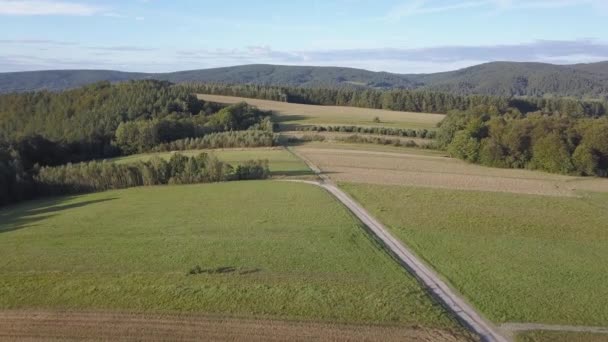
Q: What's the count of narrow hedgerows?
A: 2